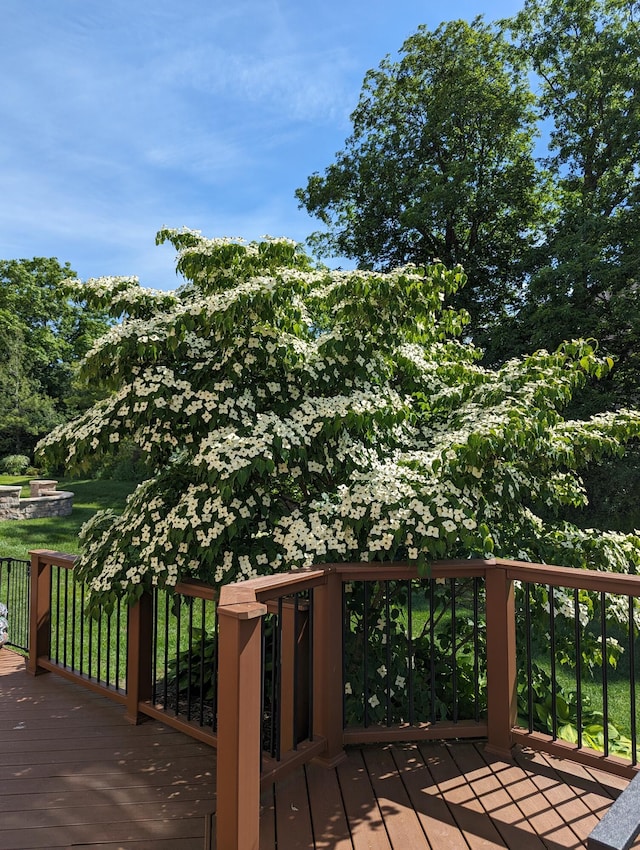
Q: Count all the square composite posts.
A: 6